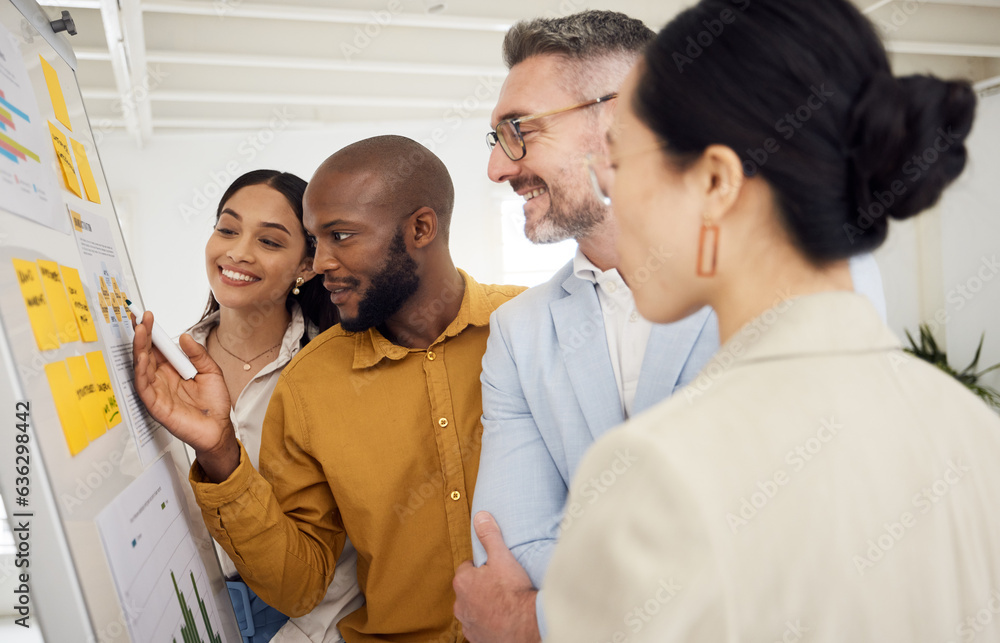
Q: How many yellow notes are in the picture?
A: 9